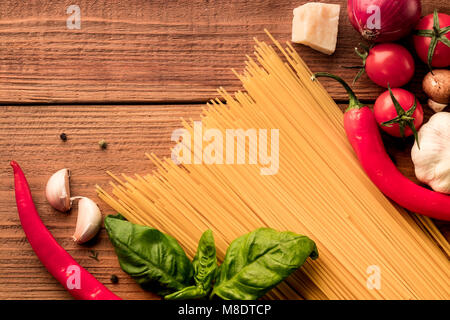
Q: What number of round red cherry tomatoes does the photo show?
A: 3